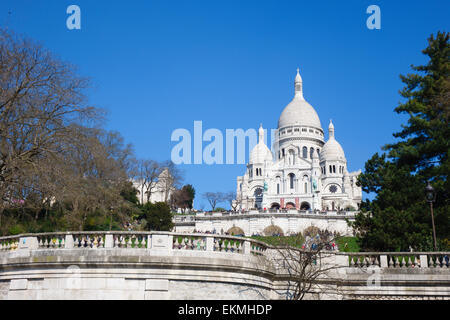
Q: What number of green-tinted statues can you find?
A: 2